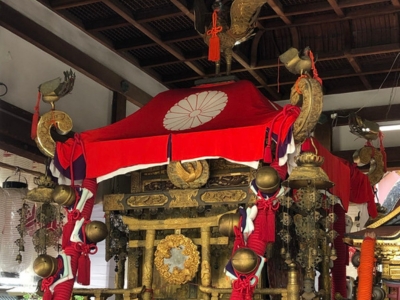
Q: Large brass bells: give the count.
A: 6